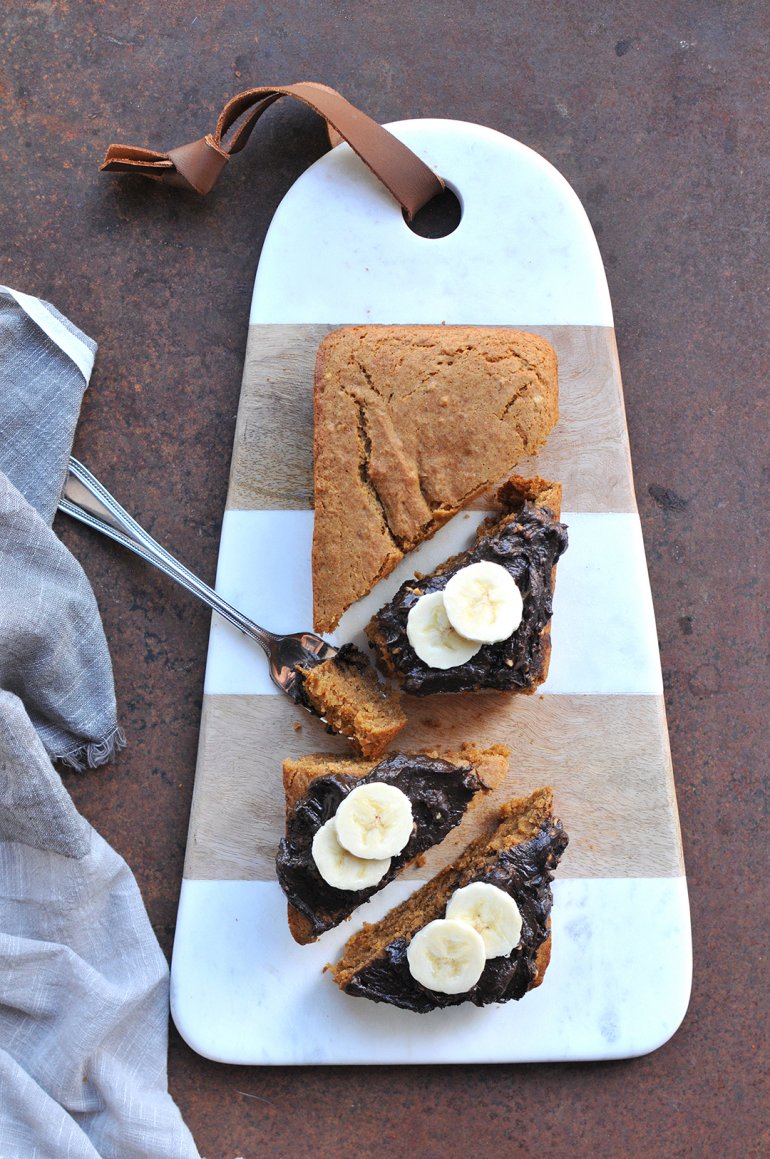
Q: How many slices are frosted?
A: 3